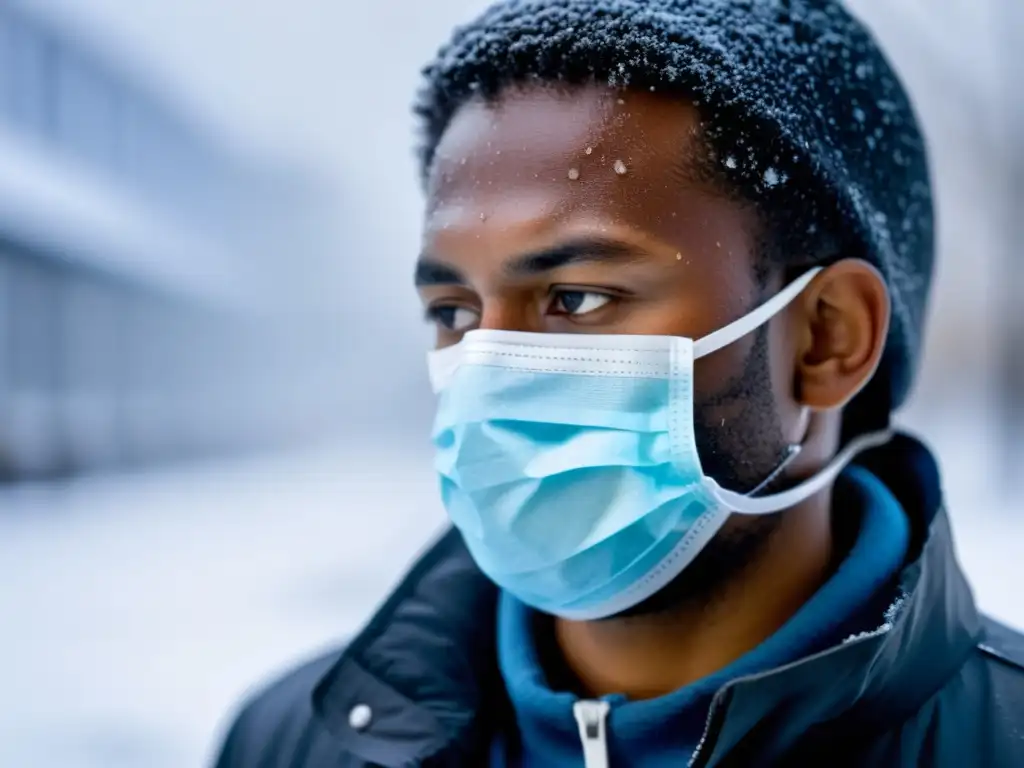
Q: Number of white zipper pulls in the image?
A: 1